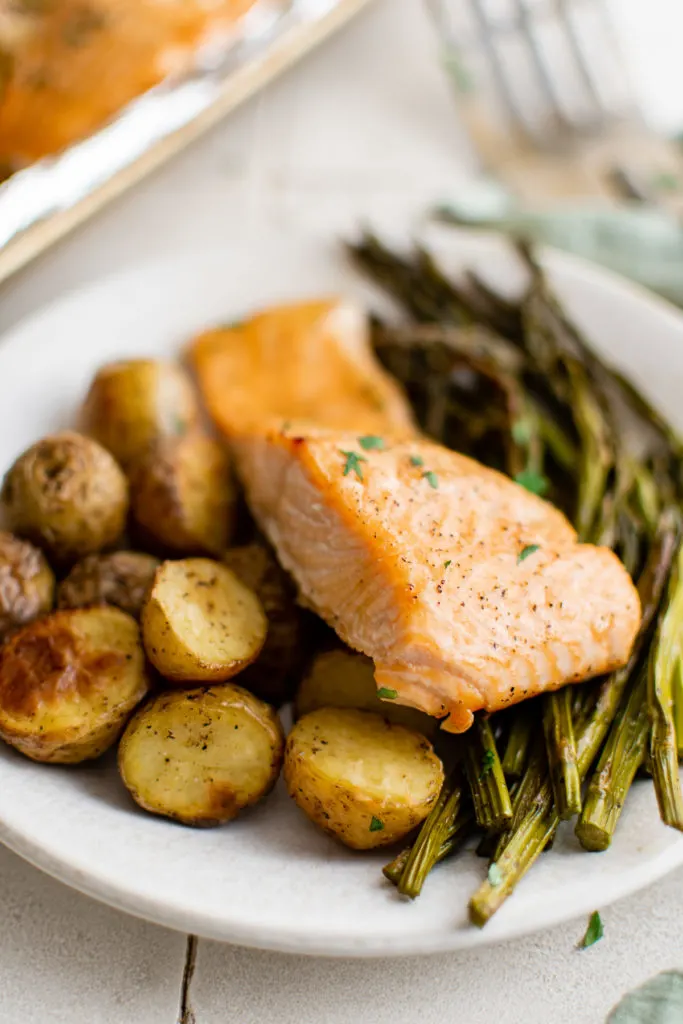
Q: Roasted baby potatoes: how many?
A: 11